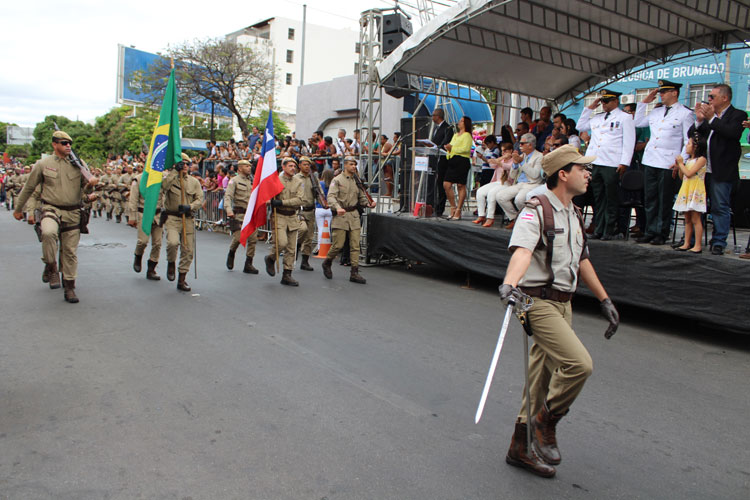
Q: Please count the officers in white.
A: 2